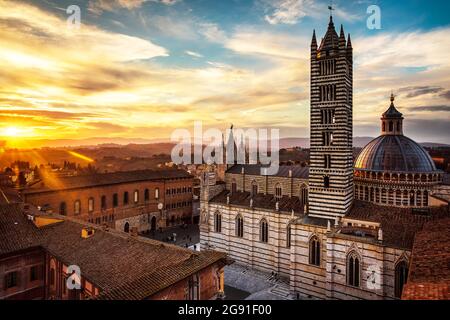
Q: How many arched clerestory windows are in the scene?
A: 4